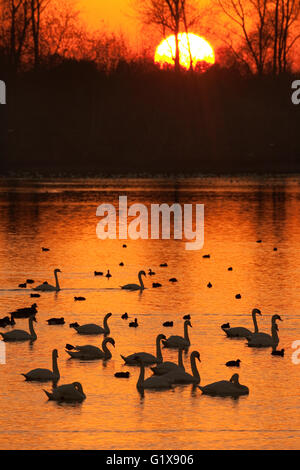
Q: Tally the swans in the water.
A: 15